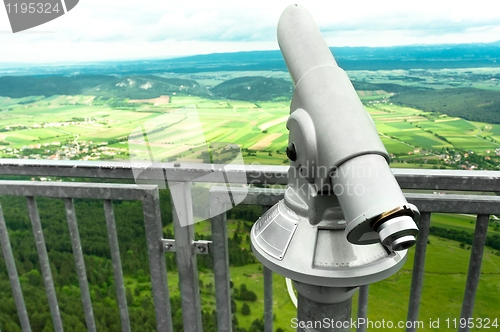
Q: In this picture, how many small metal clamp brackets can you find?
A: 2